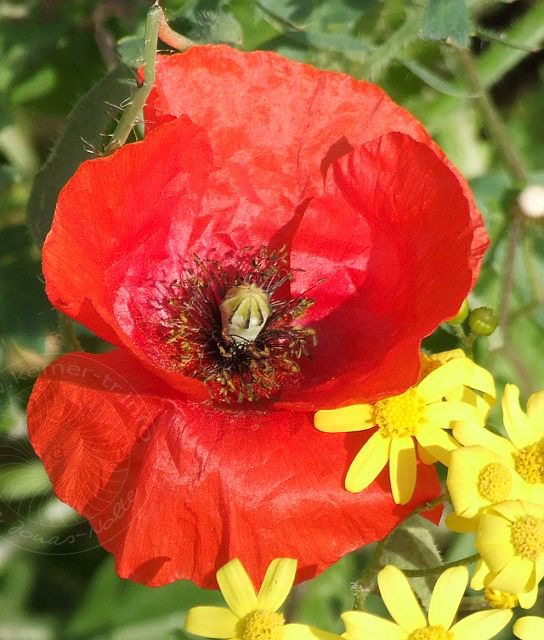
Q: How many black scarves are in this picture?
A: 0